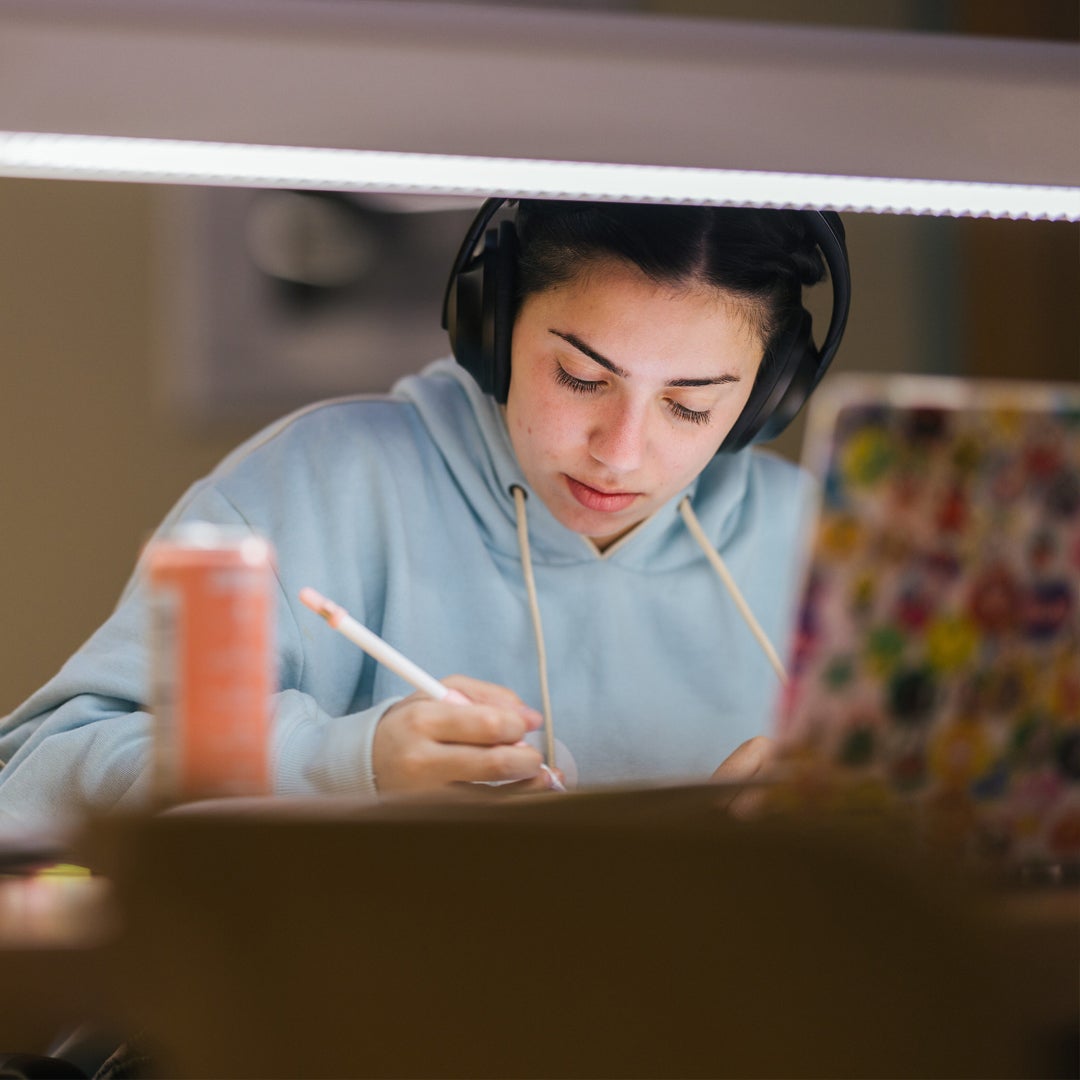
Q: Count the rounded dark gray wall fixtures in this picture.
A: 1